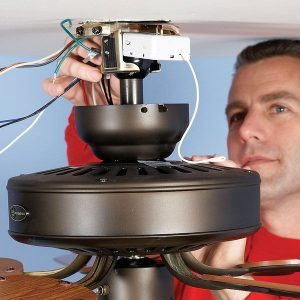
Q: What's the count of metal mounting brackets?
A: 1